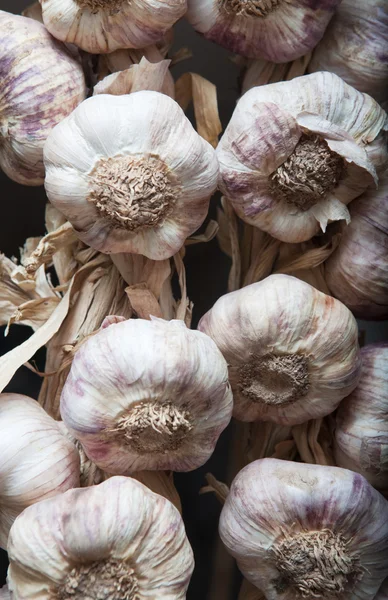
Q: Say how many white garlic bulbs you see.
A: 13